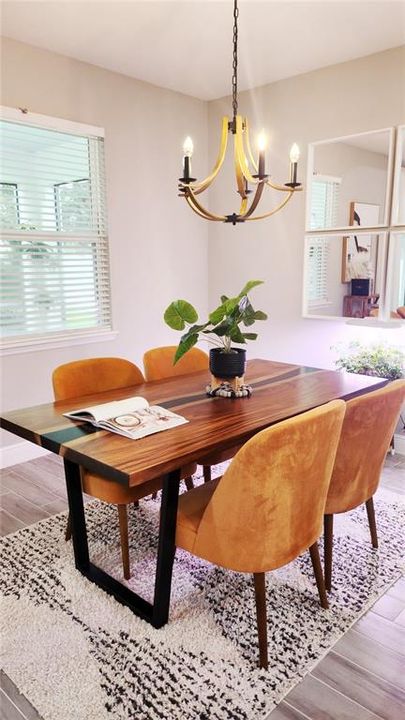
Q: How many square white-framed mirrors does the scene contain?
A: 4